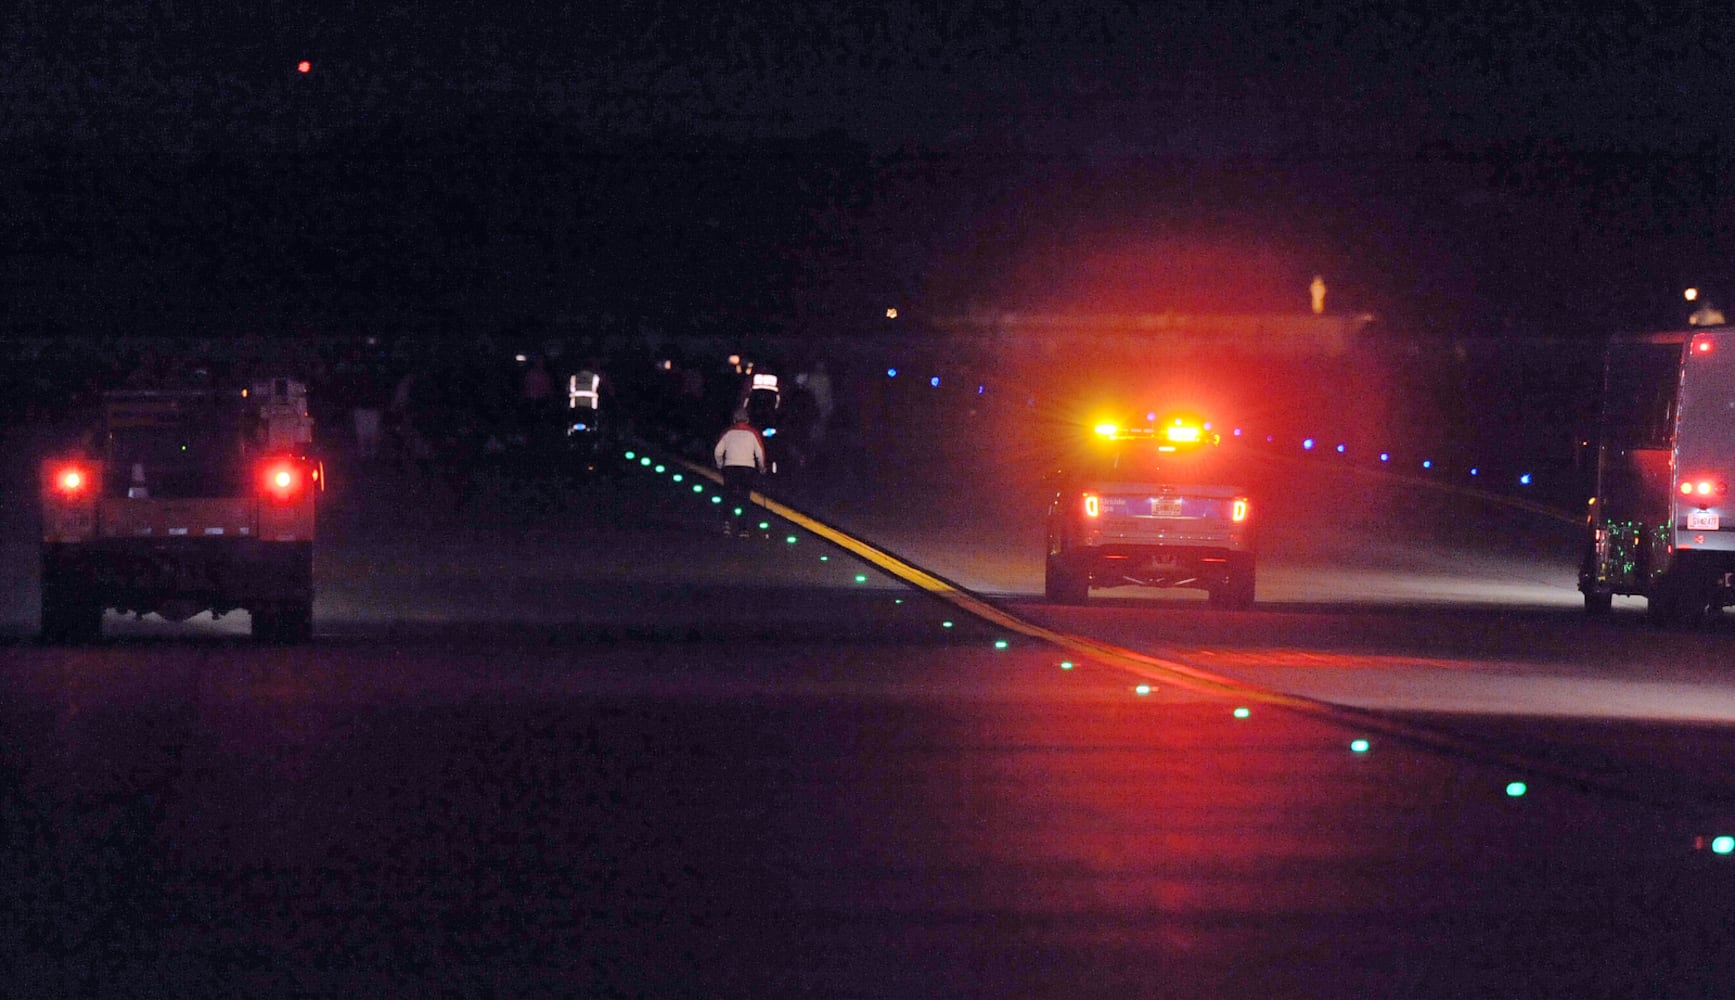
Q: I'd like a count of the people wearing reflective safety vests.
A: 2